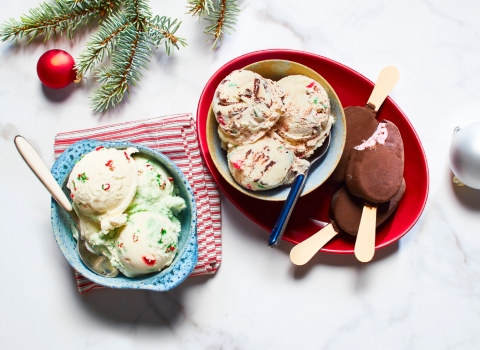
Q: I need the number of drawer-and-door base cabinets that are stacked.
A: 0